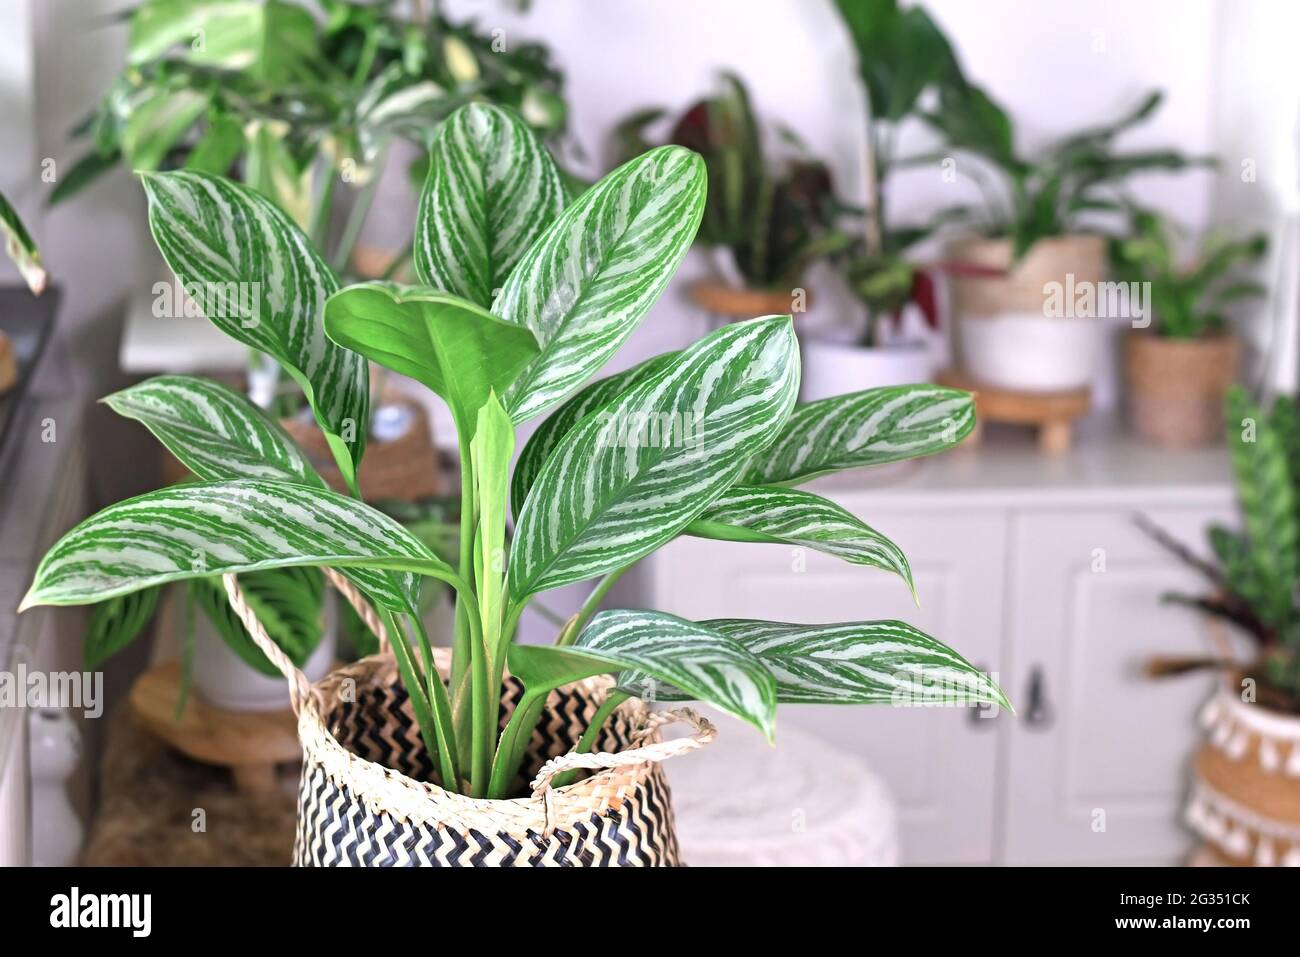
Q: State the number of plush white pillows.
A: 1